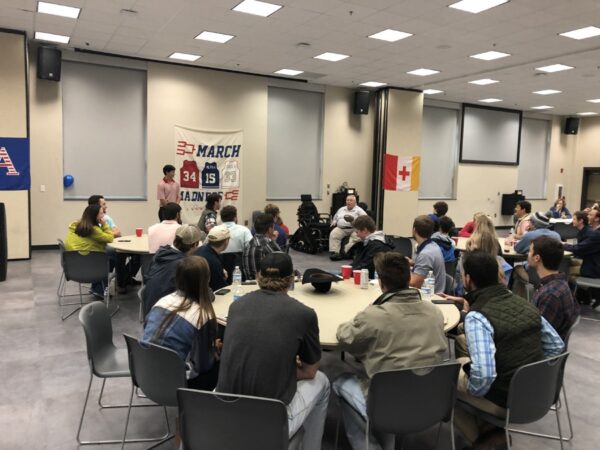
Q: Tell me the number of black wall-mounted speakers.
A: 3